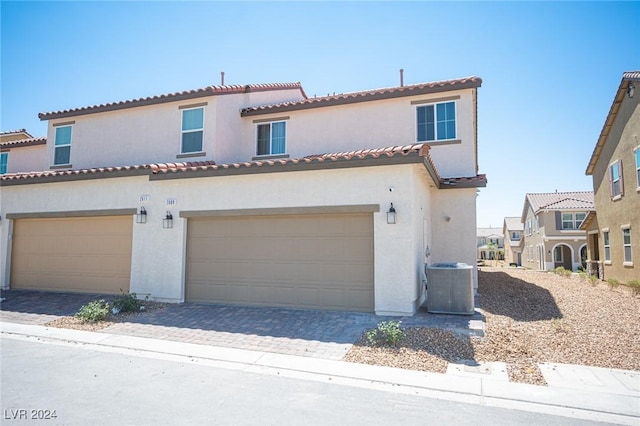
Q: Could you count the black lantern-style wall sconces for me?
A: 3